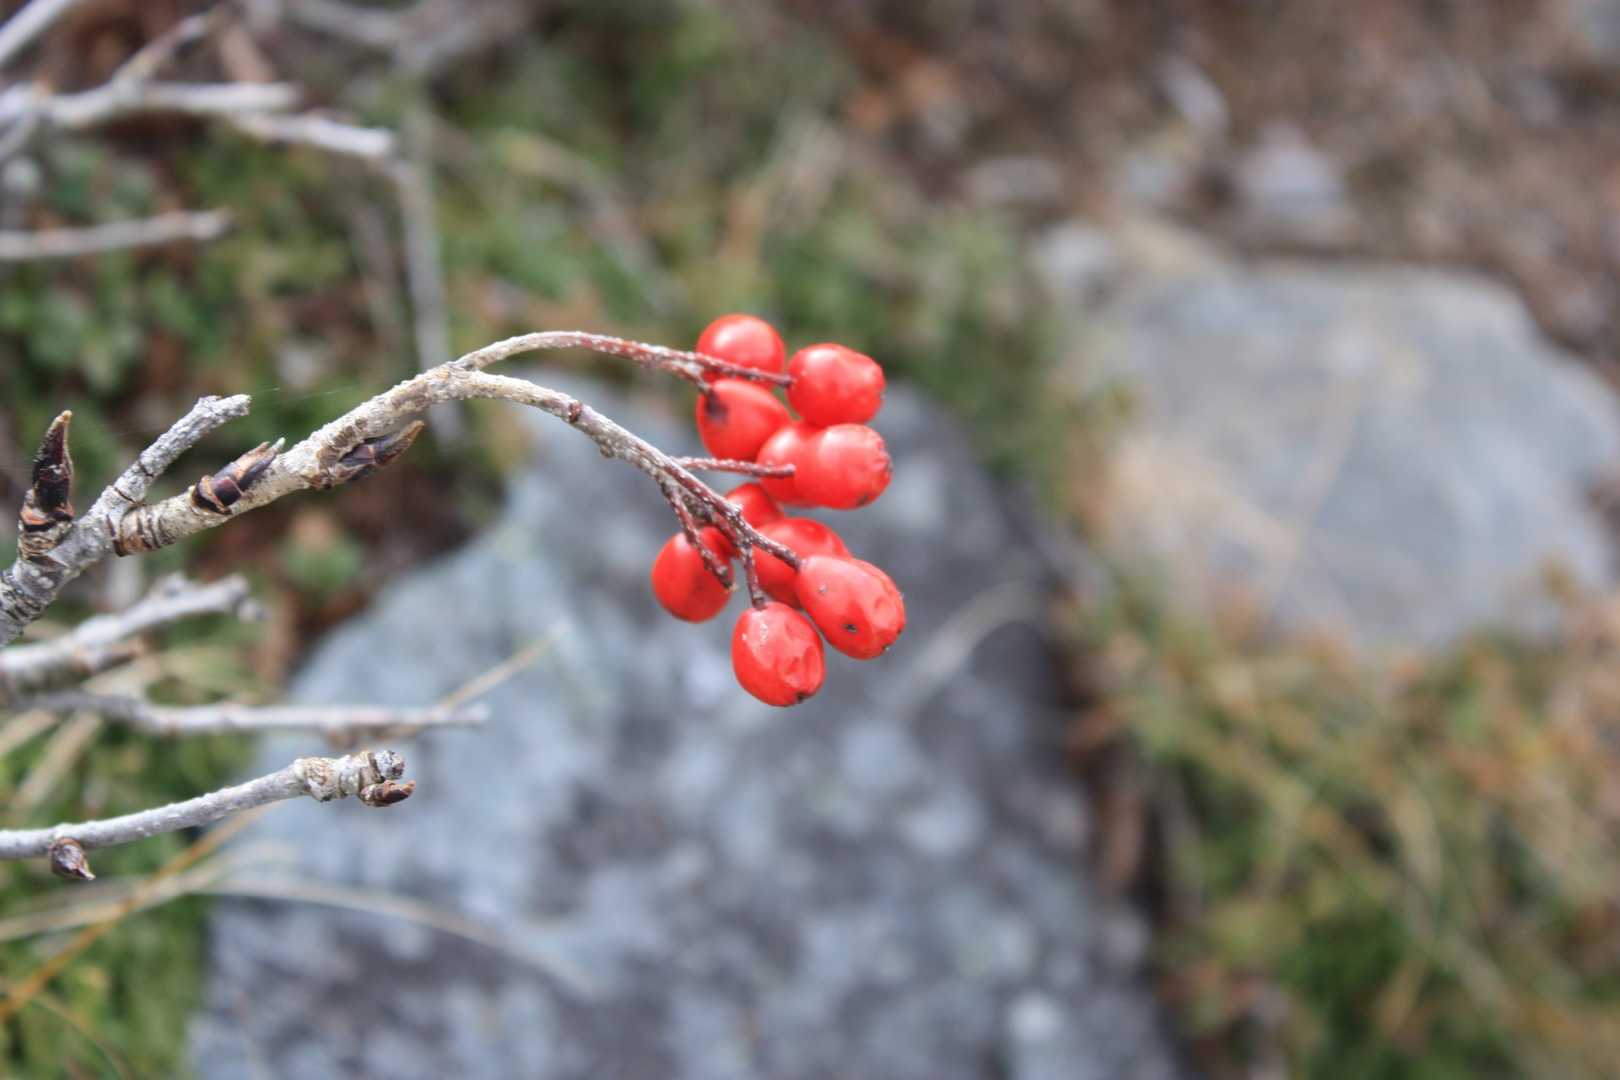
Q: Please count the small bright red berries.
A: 10